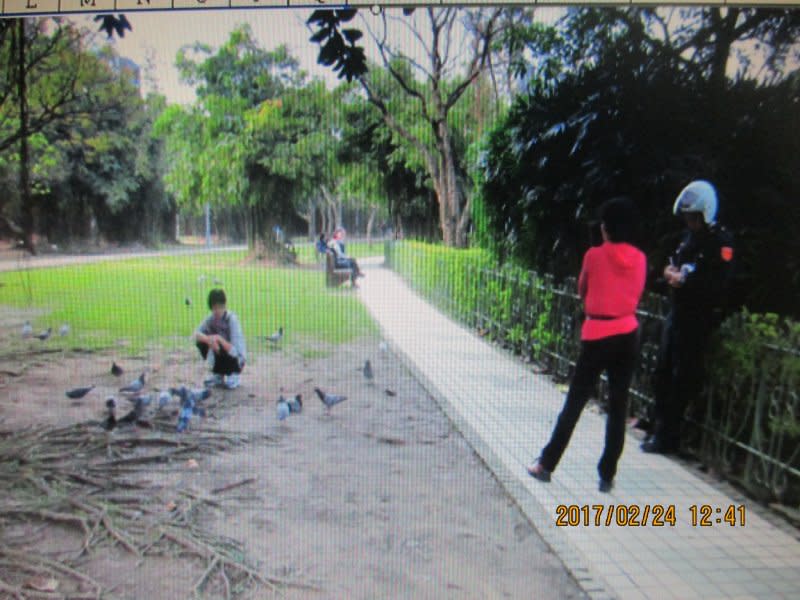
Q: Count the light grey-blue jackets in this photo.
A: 1